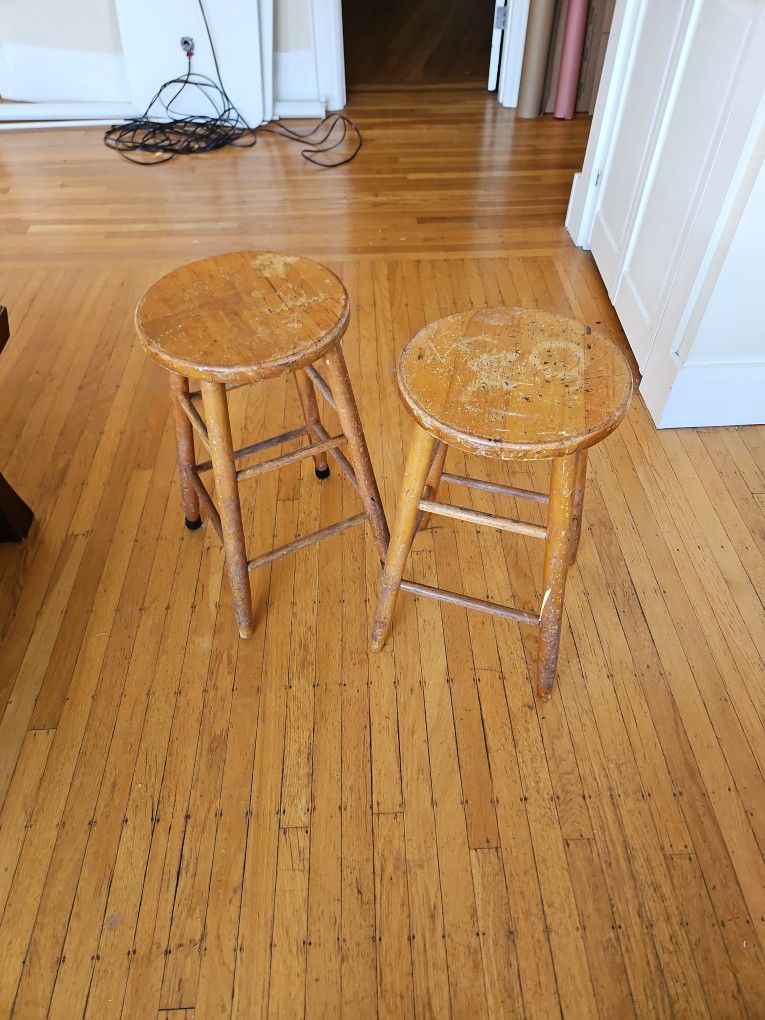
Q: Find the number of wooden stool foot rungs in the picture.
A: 11